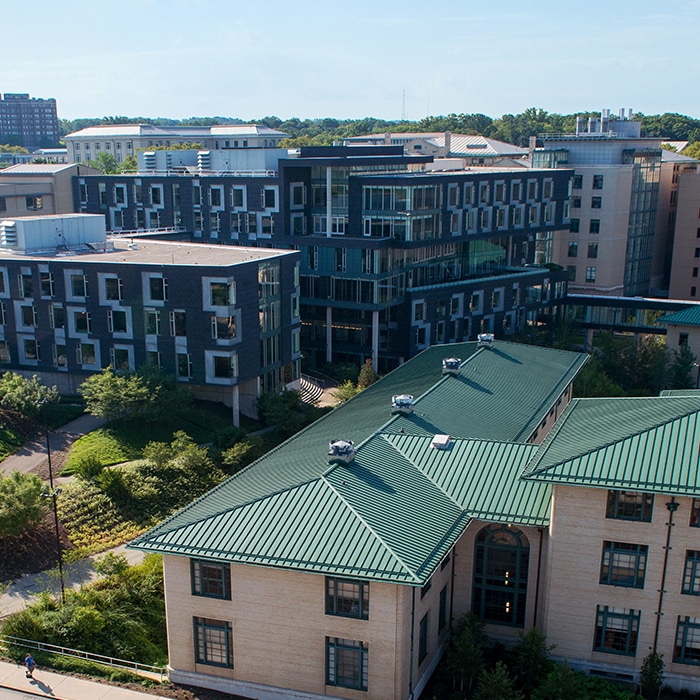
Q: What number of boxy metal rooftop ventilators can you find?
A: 4